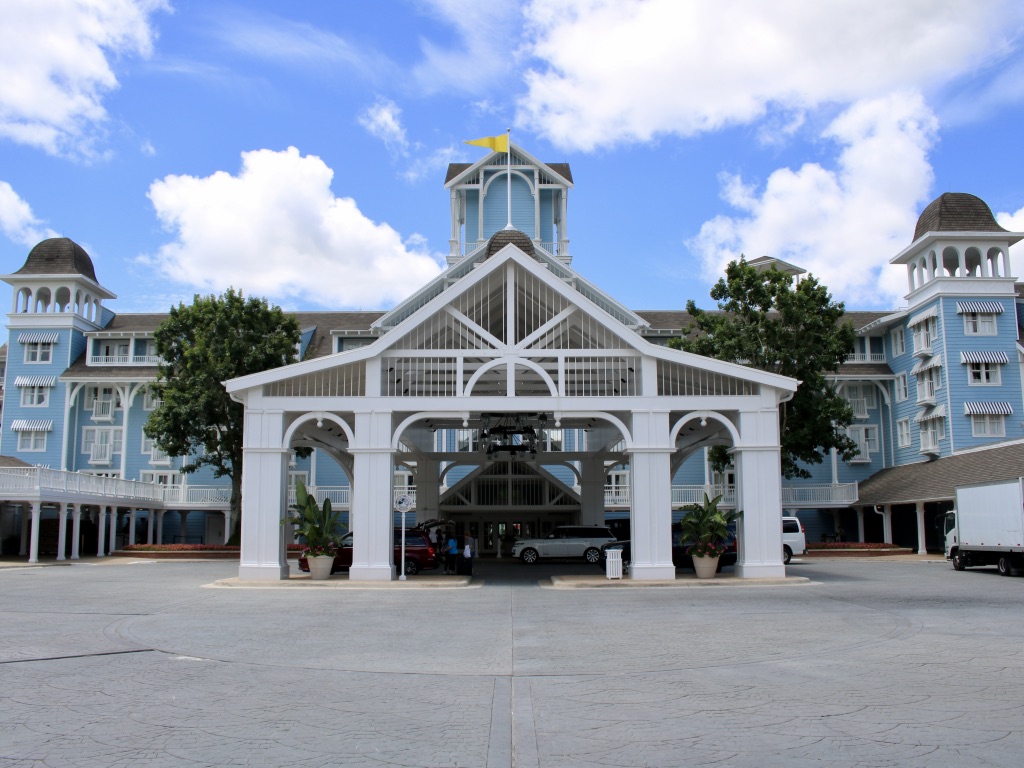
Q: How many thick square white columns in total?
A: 4